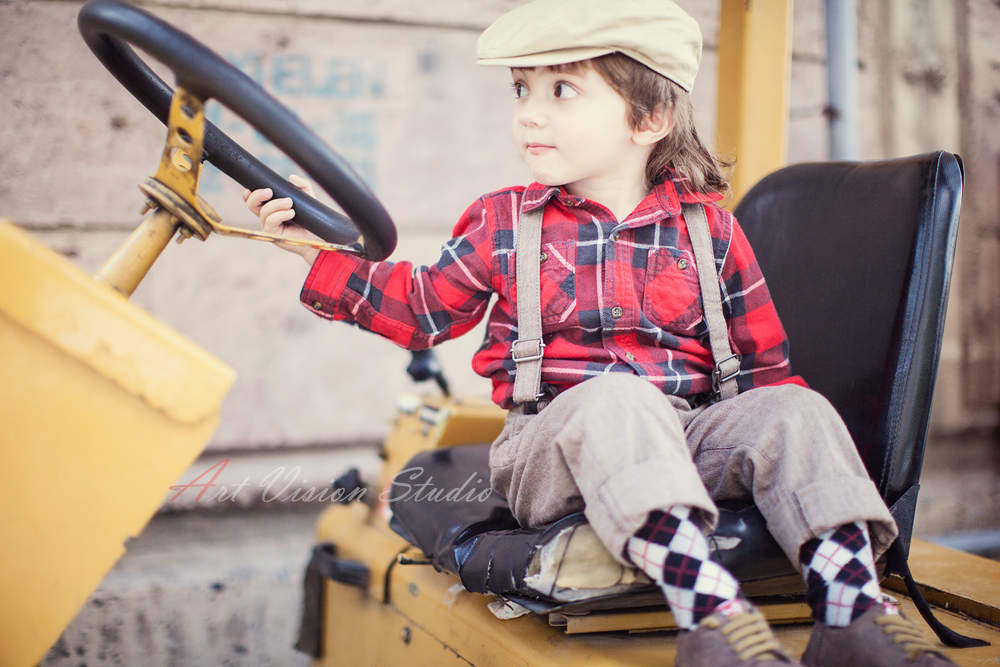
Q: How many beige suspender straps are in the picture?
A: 2